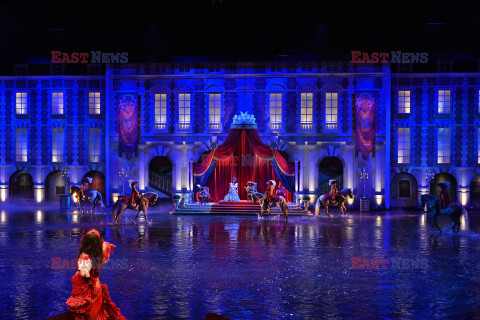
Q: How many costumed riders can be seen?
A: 5